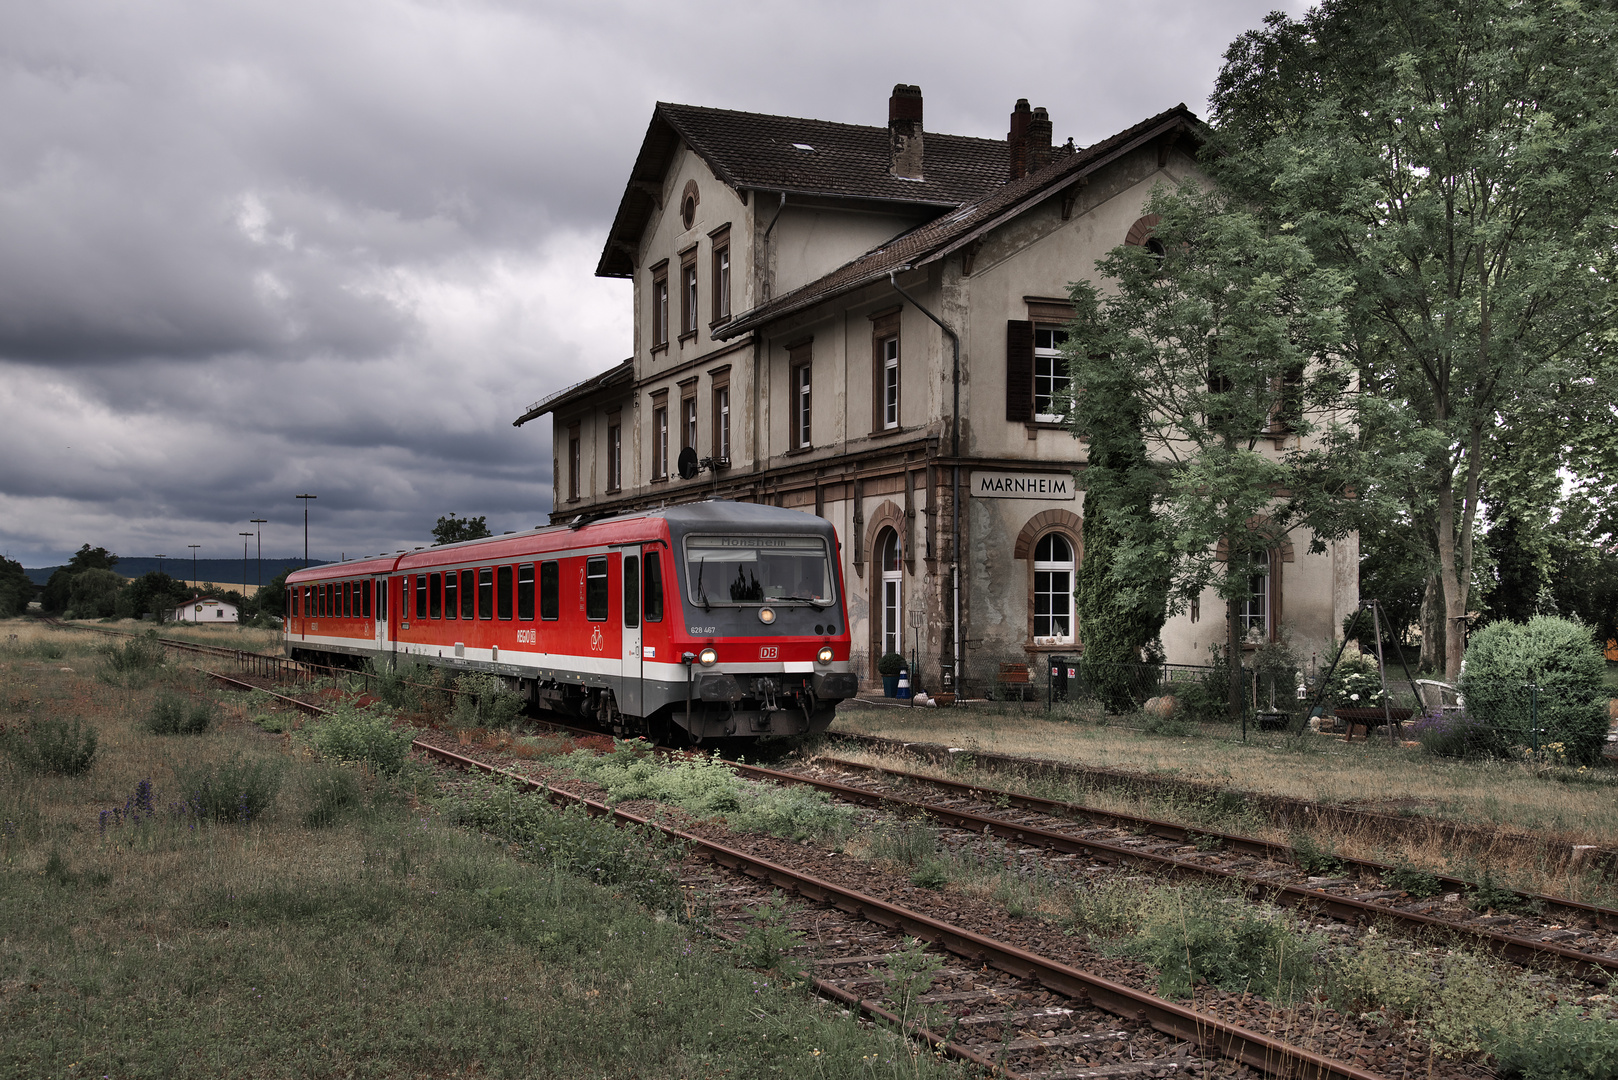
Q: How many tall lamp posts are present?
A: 5